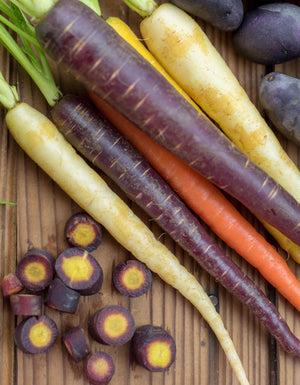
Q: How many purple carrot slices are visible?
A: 12